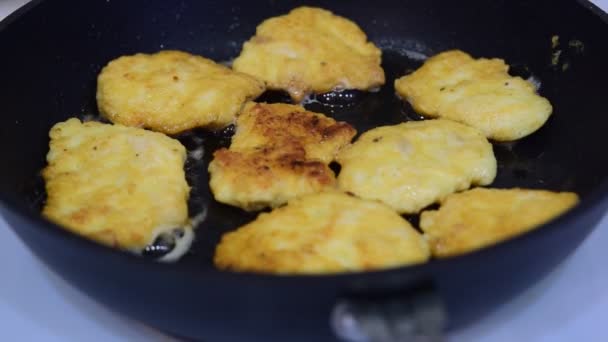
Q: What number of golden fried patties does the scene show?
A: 8